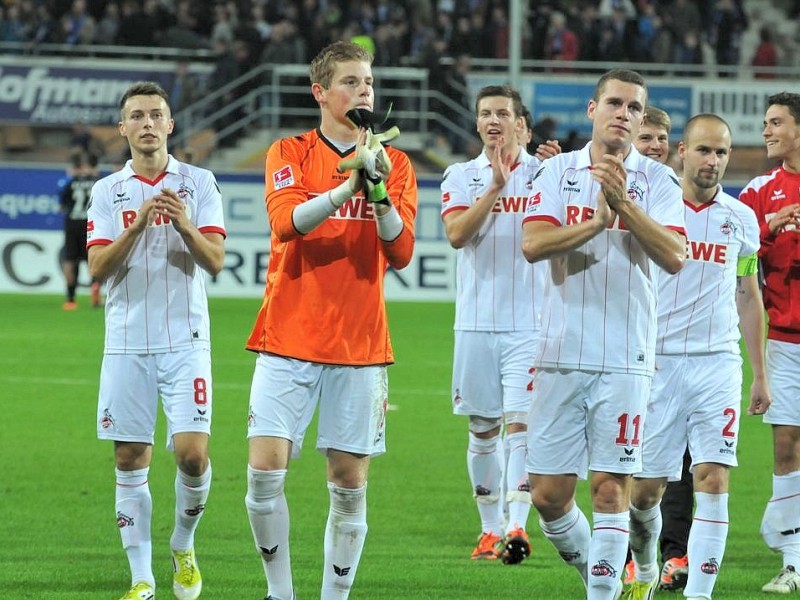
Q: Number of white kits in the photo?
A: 4